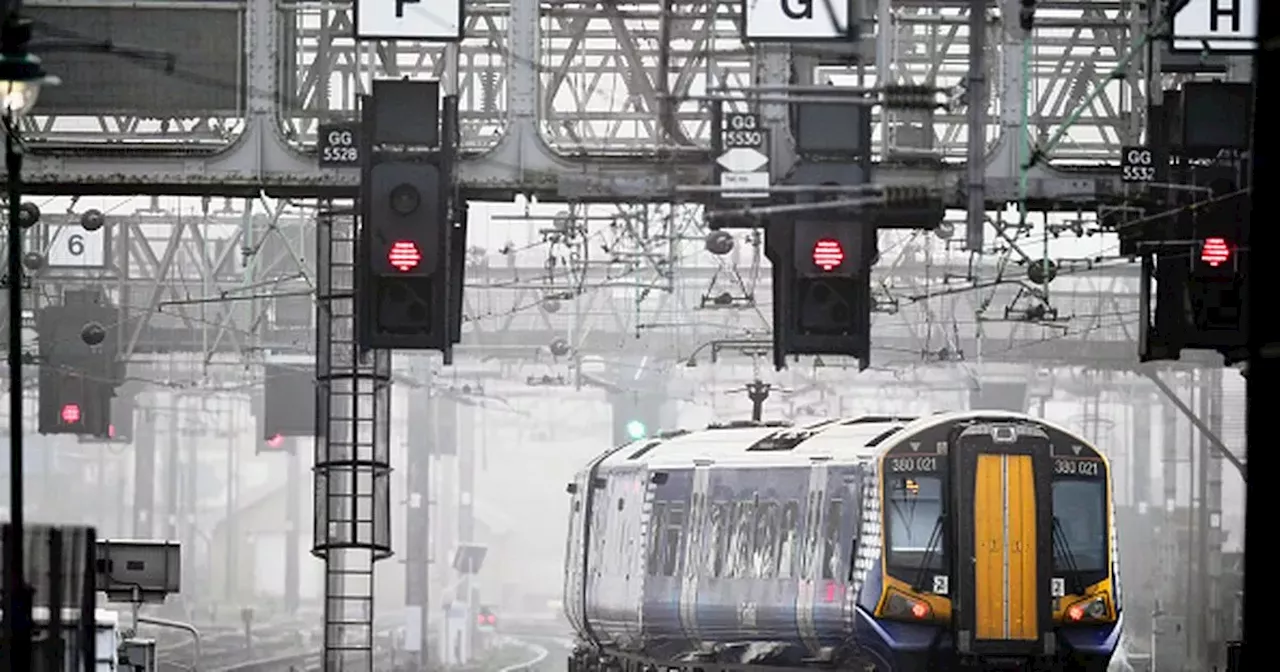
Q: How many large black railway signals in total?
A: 3